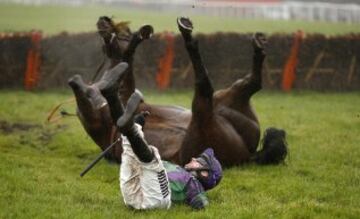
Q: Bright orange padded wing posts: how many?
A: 3